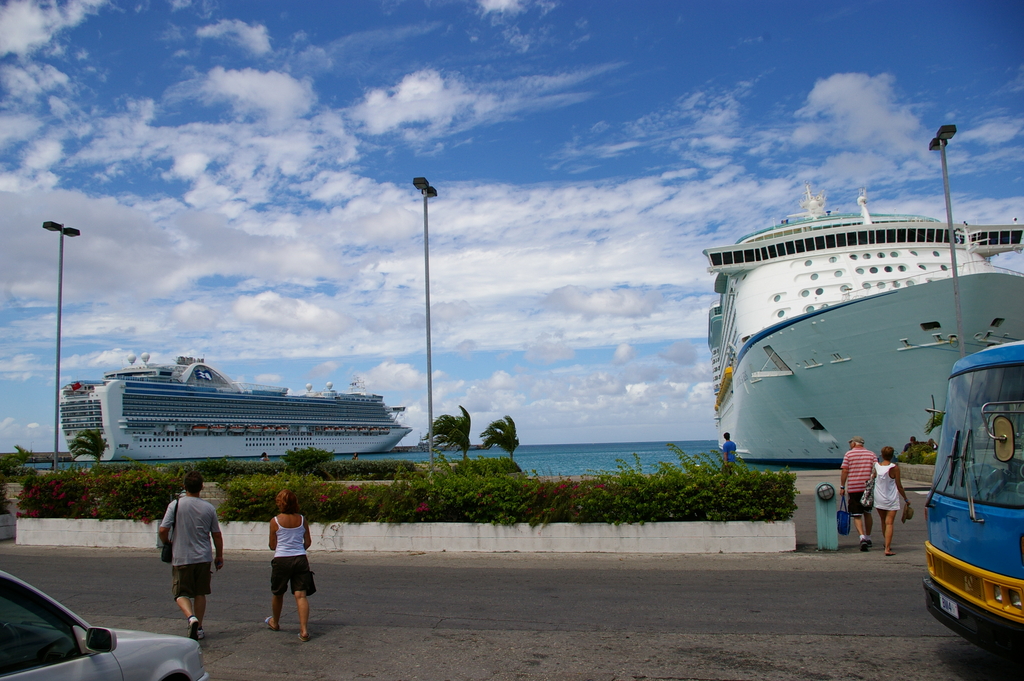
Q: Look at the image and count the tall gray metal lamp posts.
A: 3